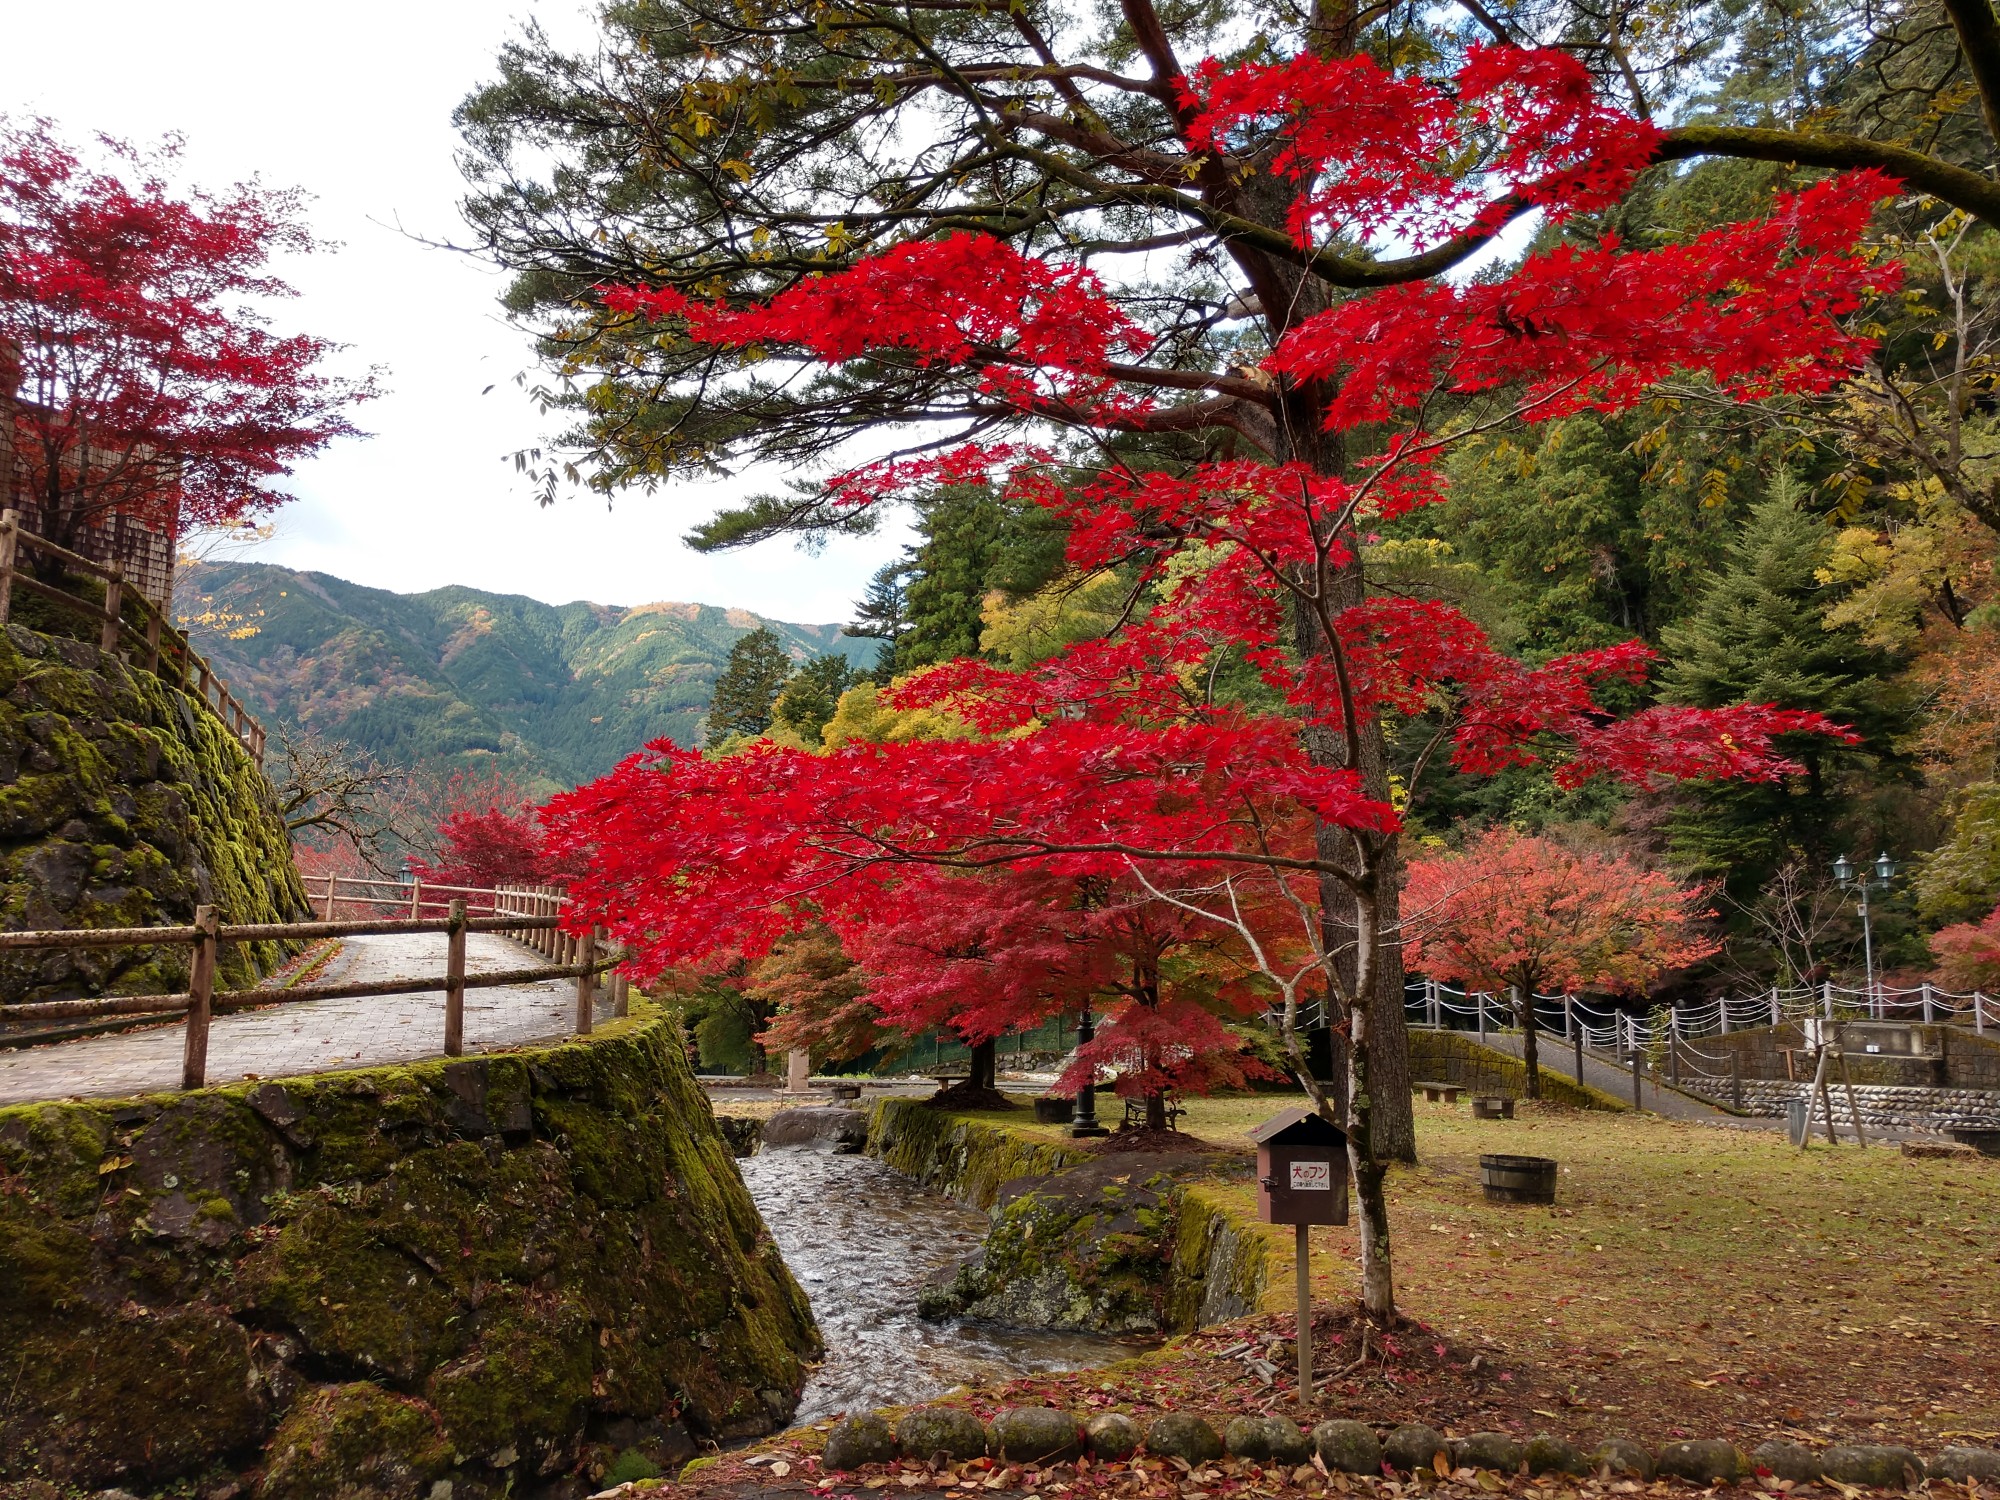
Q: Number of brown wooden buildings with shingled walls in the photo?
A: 1